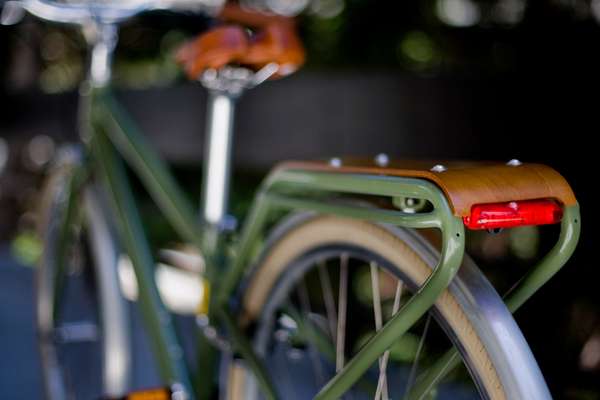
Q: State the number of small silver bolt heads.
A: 4